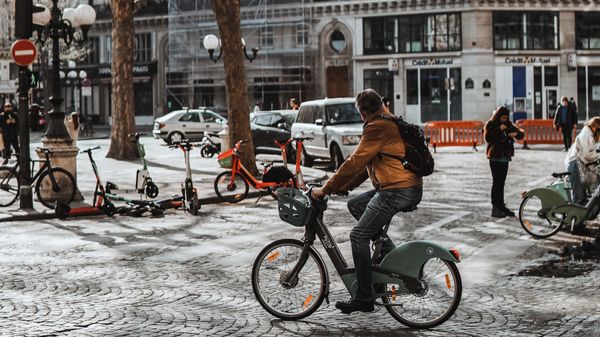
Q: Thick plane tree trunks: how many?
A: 2